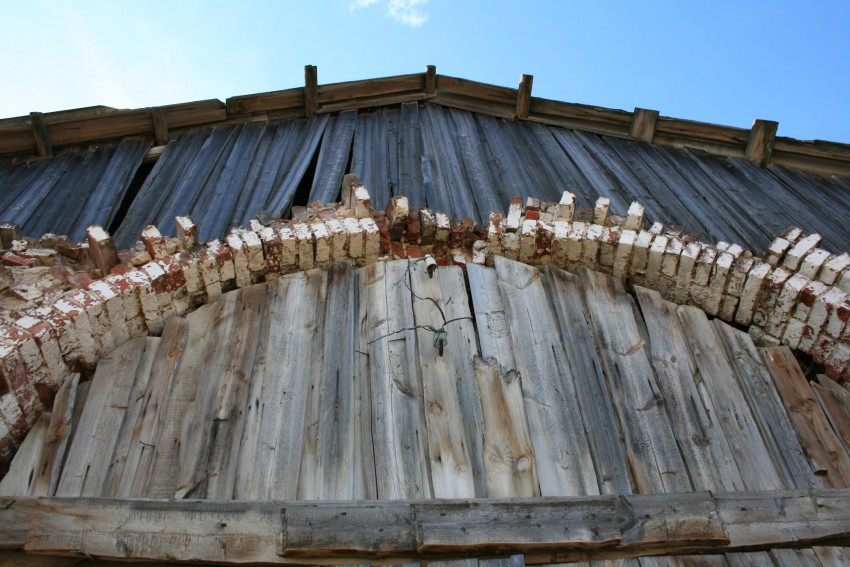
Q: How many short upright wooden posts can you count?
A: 7